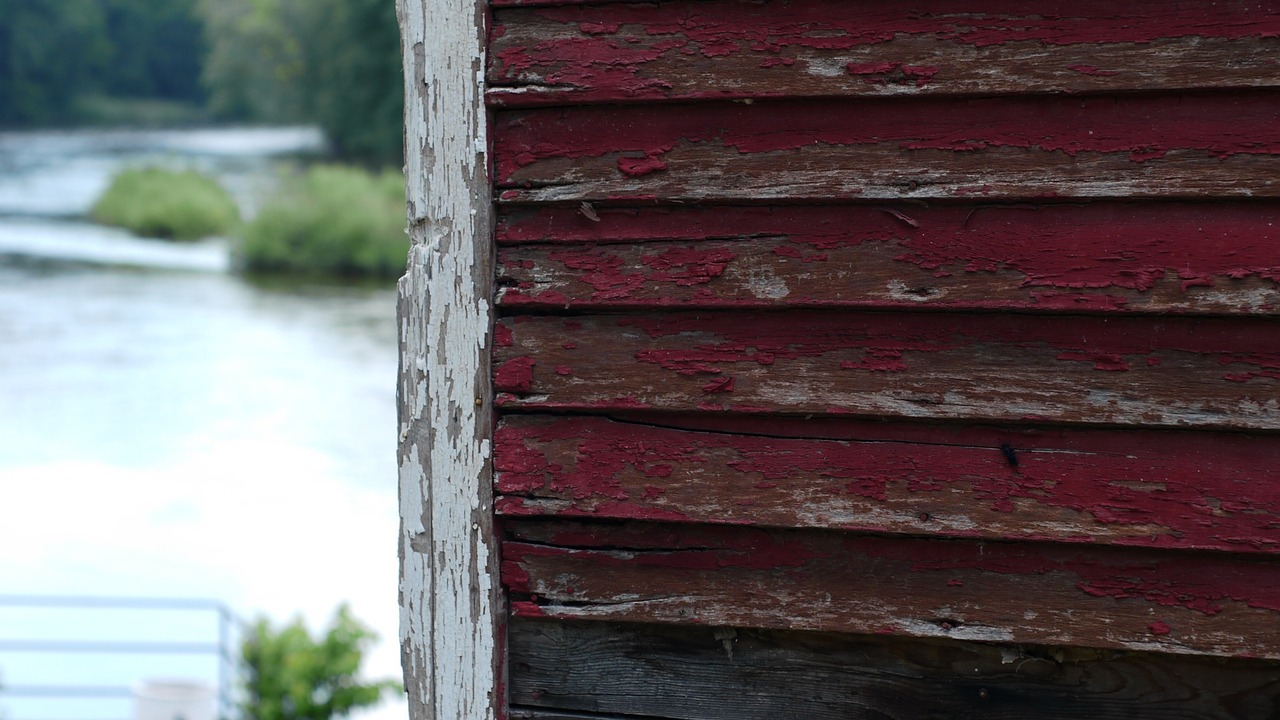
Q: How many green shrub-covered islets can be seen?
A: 2